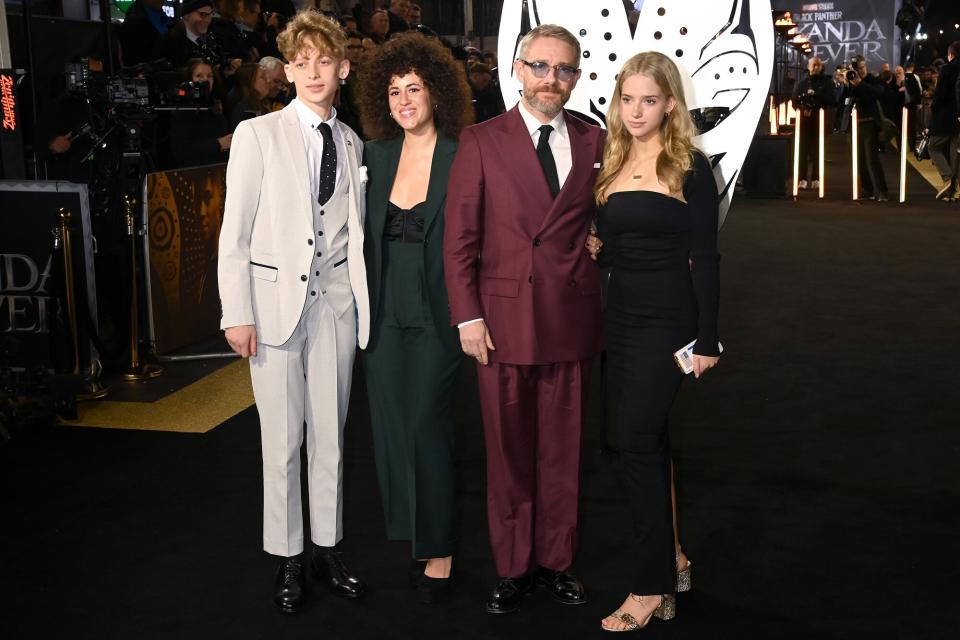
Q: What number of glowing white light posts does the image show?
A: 4